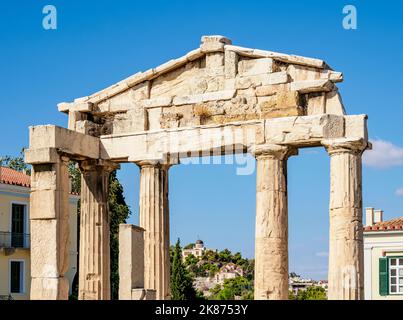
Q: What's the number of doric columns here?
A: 4